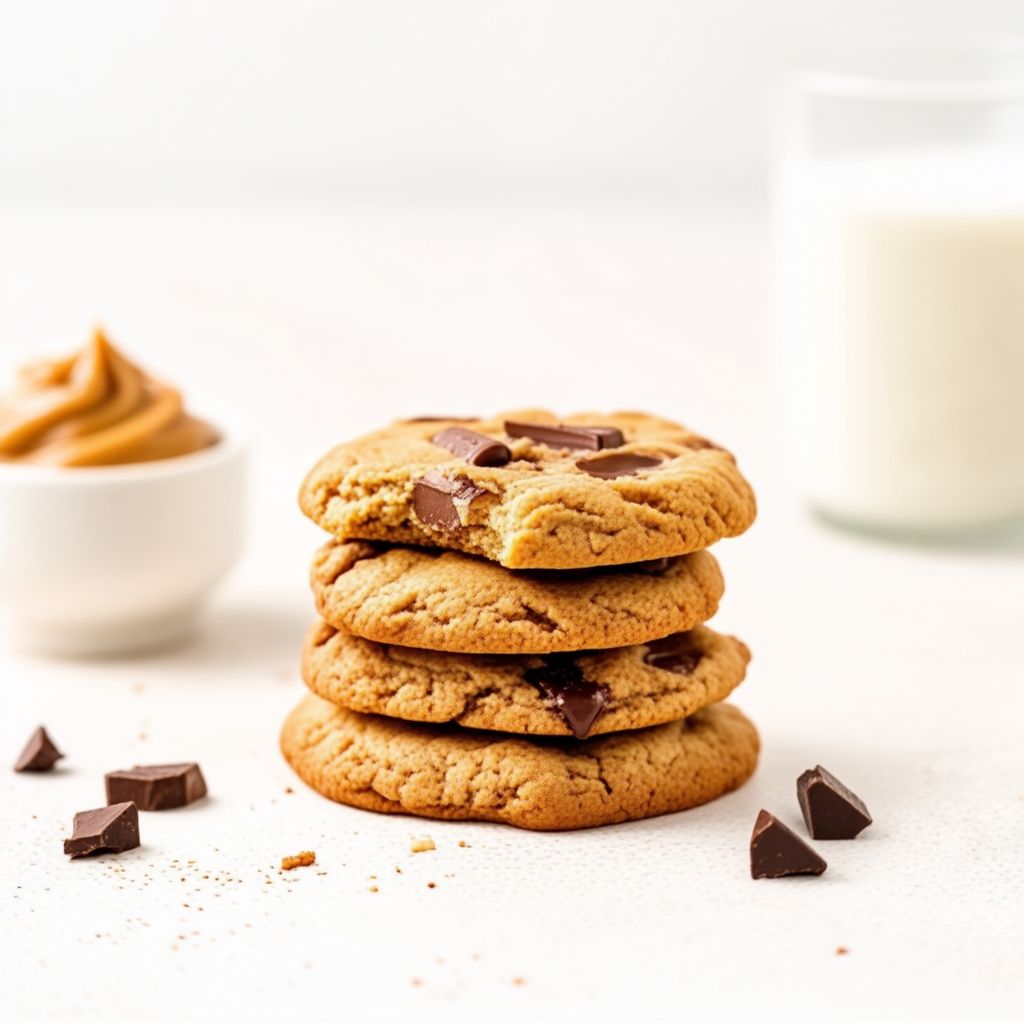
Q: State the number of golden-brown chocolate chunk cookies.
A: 4